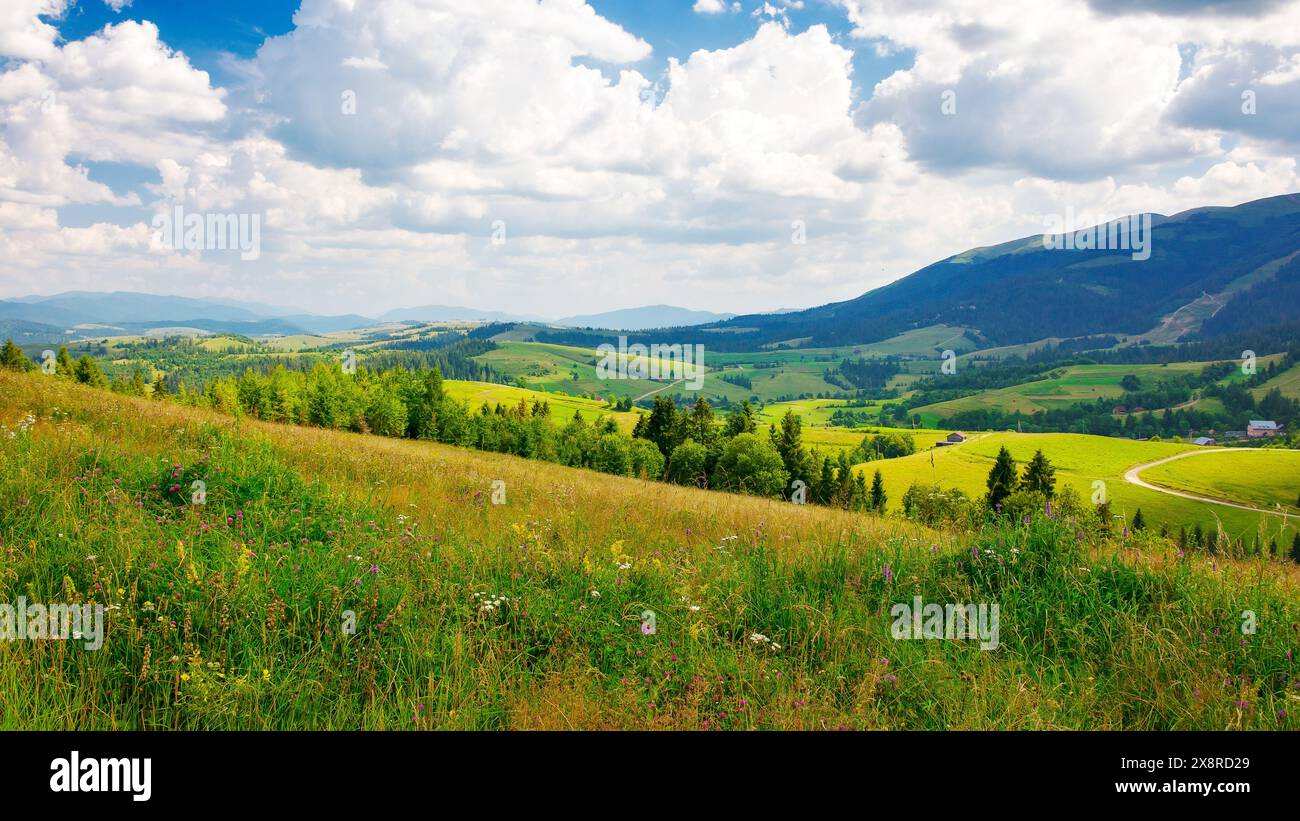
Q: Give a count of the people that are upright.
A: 0